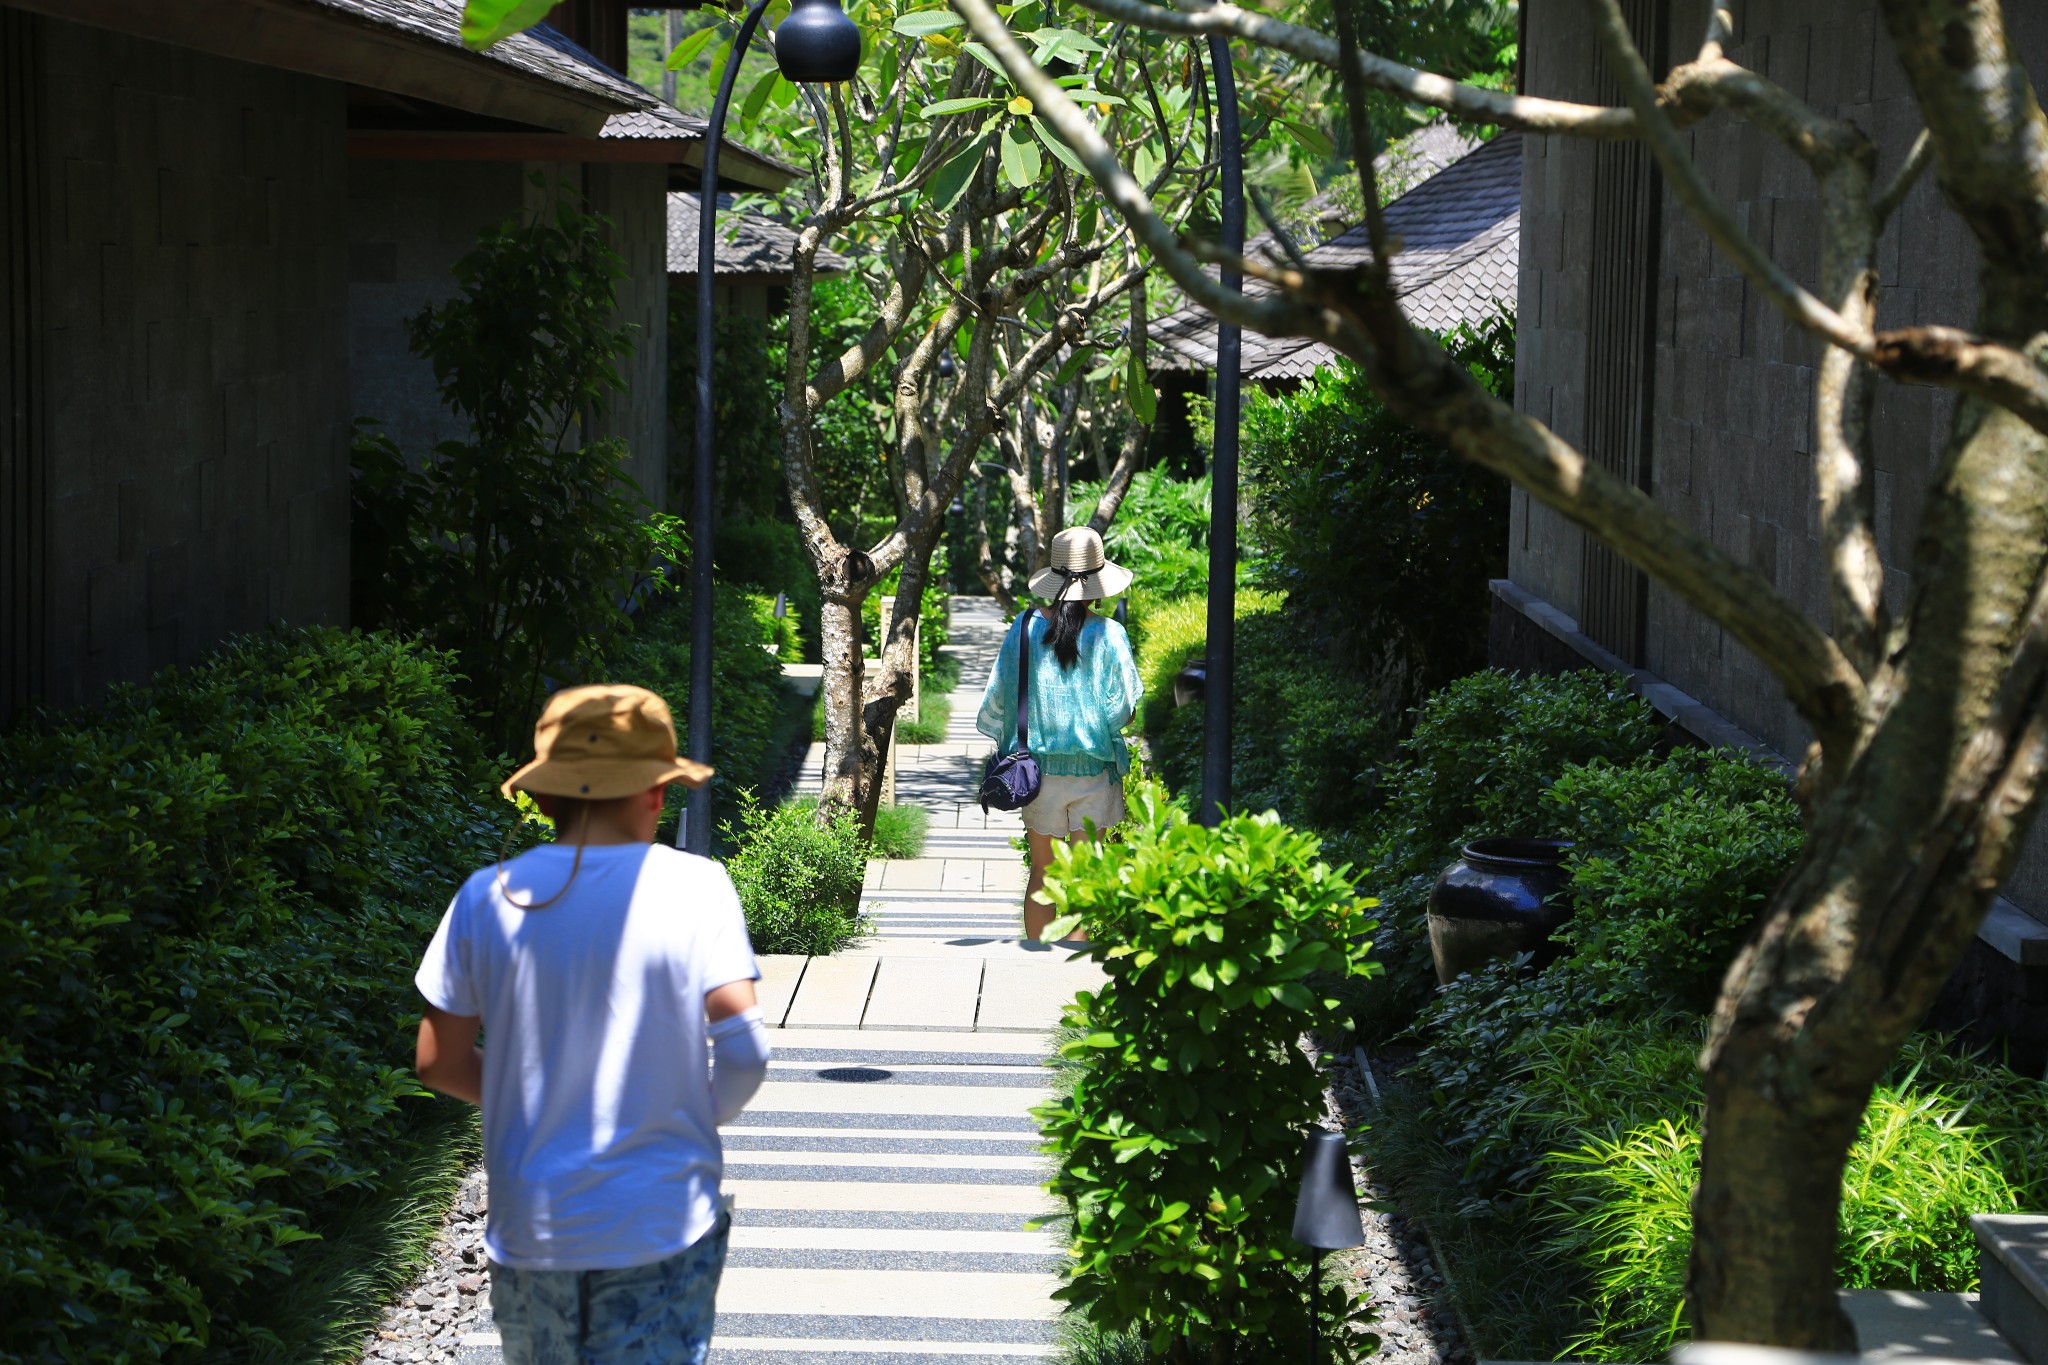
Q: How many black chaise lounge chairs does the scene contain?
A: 0